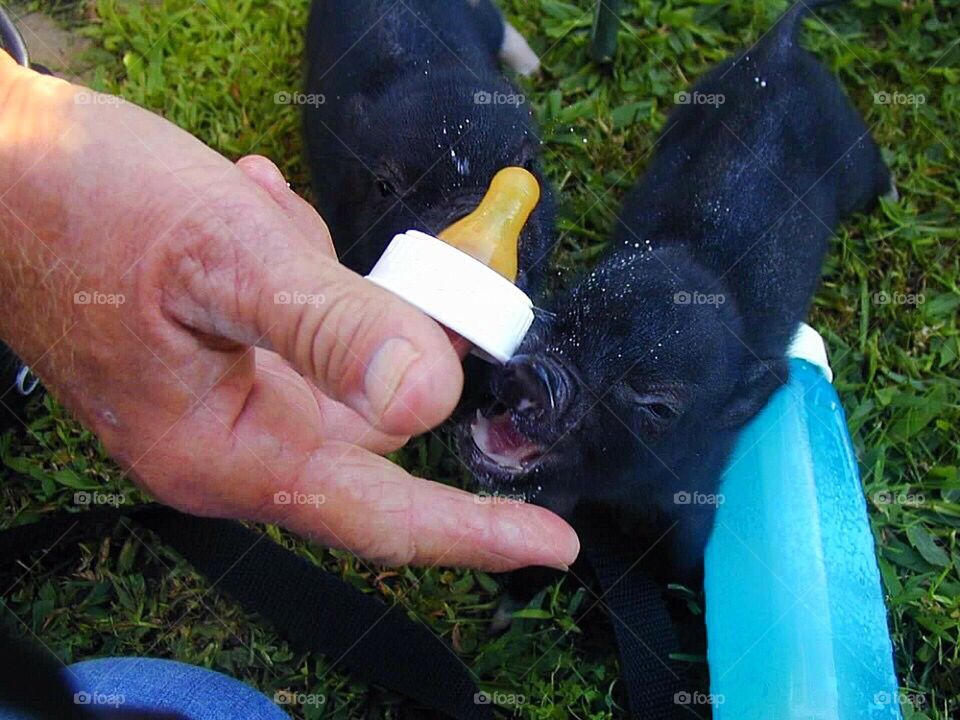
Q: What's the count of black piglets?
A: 2